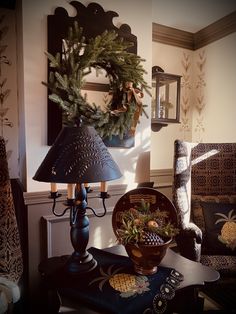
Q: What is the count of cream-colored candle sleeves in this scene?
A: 4